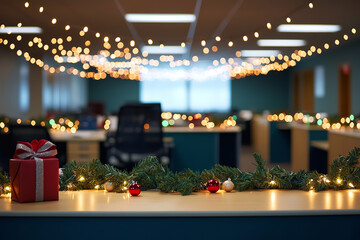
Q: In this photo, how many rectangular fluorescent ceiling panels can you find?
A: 6